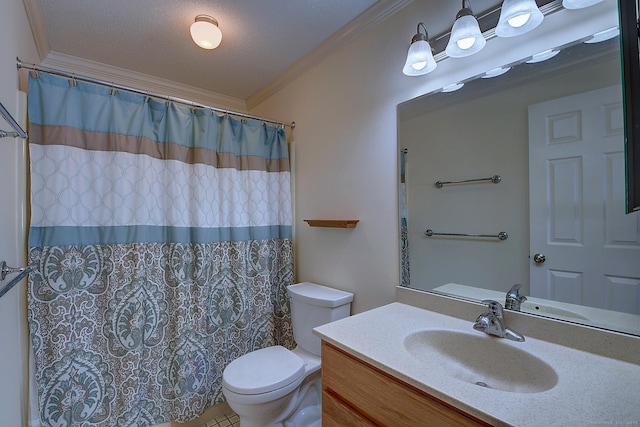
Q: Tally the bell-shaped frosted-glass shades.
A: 4